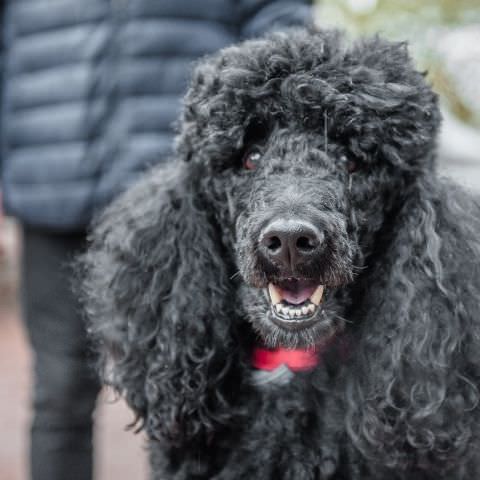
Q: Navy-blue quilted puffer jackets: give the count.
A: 1